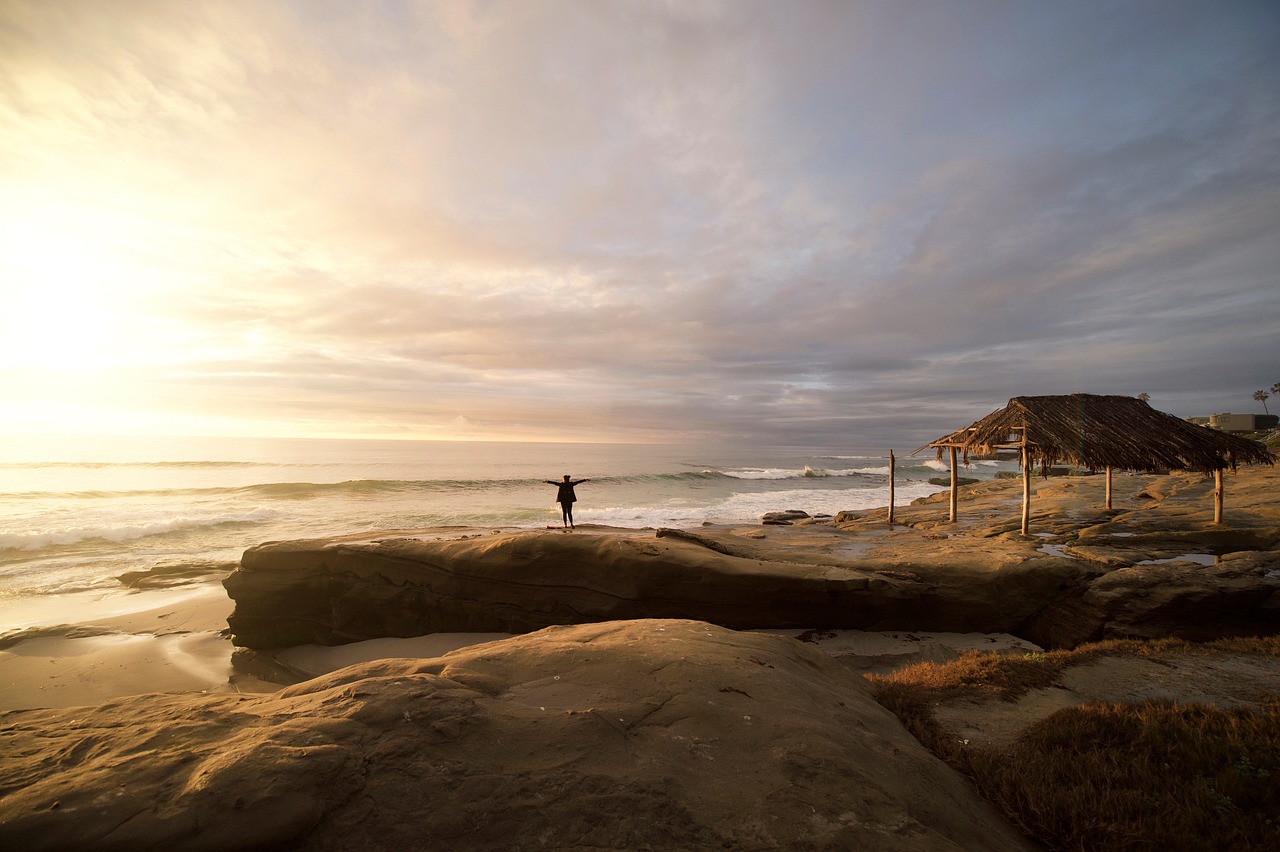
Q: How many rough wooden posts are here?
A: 5